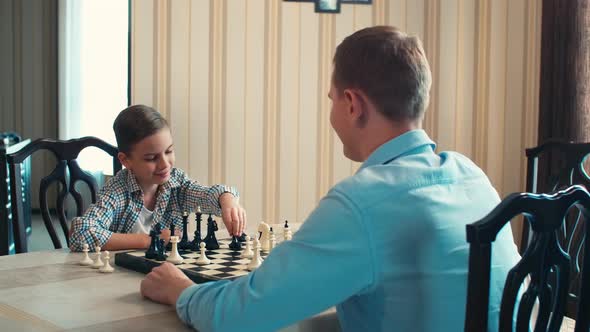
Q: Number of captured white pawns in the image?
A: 3